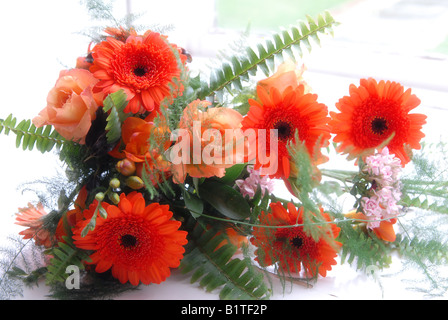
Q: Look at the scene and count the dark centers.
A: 5